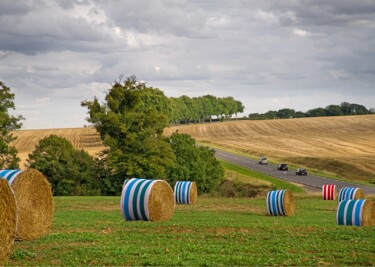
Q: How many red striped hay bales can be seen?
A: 1